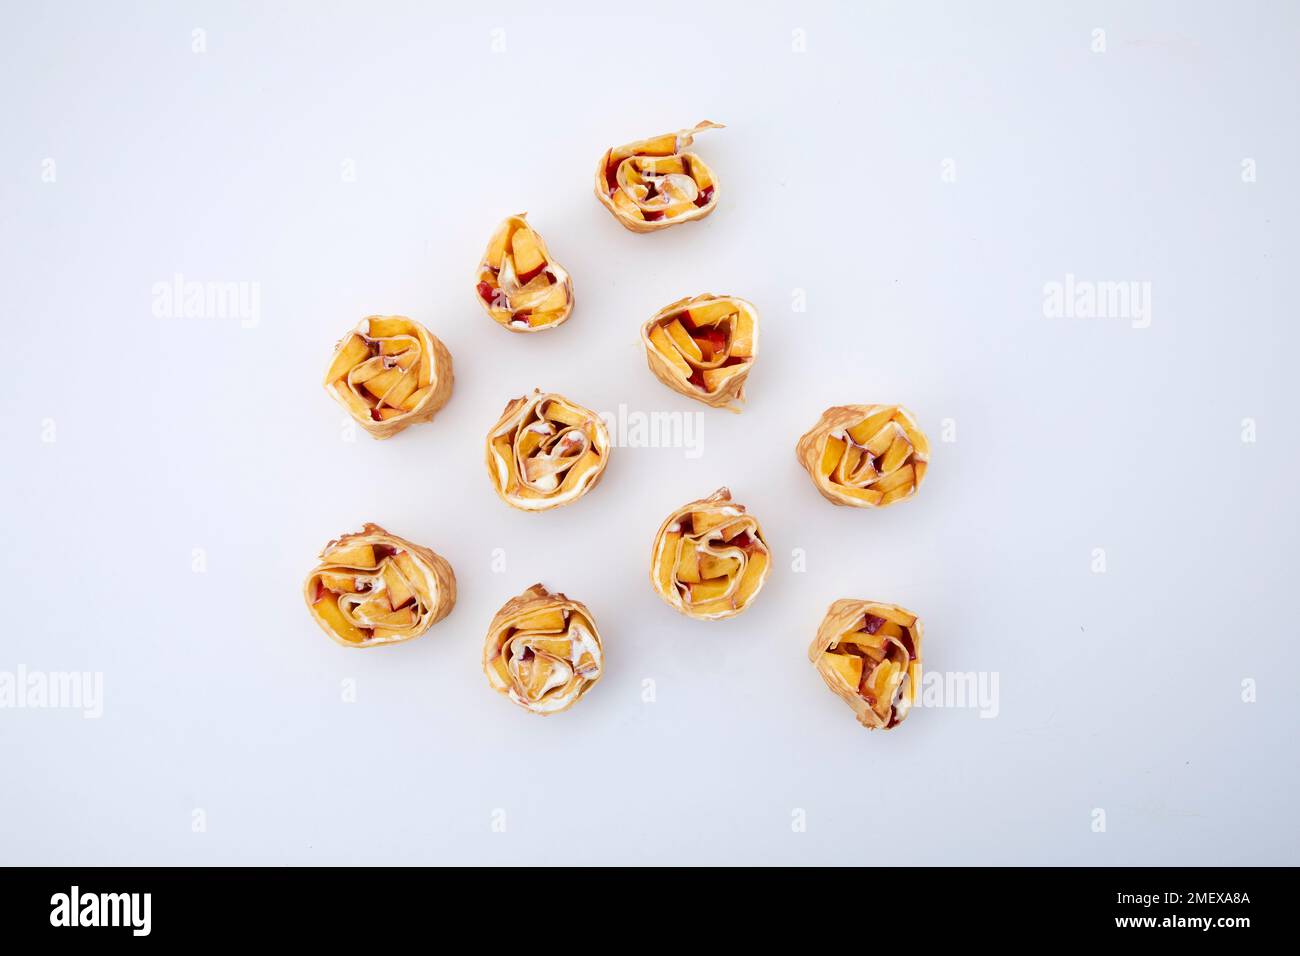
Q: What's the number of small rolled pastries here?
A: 10